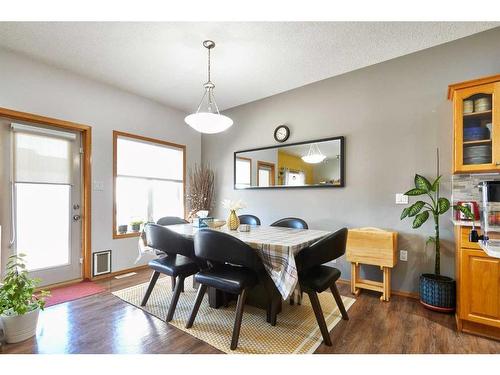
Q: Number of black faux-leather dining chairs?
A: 6